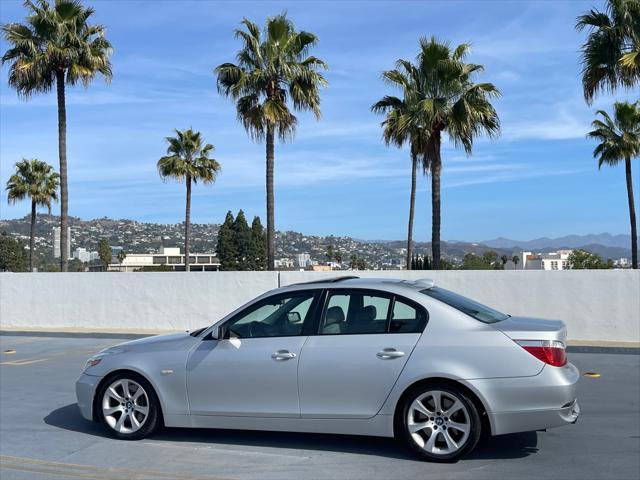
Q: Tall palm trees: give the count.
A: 8